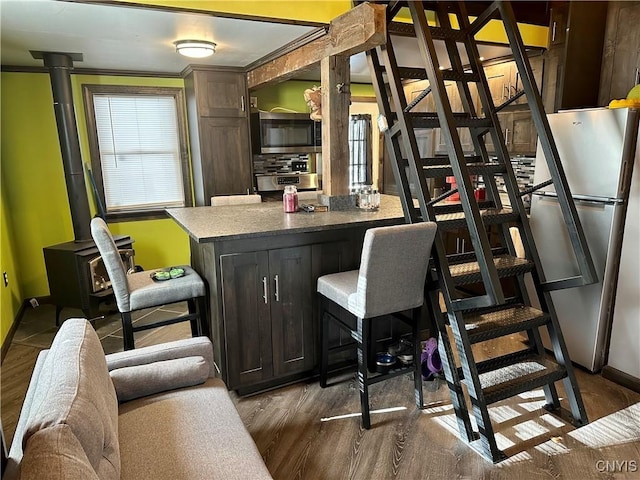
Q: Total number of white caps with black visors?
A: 0